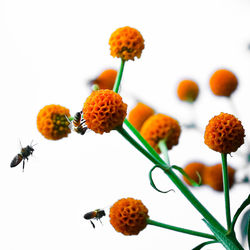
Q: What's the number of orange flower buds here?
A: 12